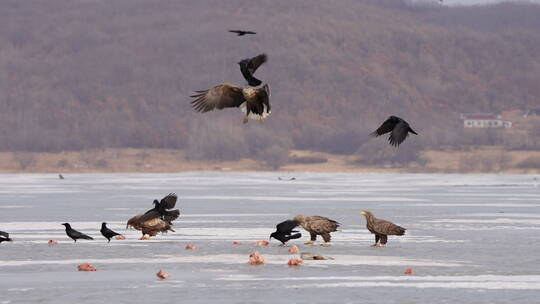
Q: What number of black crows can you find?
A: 8